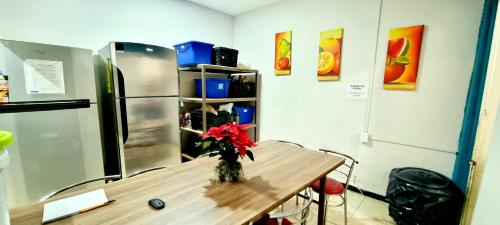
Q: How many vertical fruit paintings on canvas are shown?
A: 3